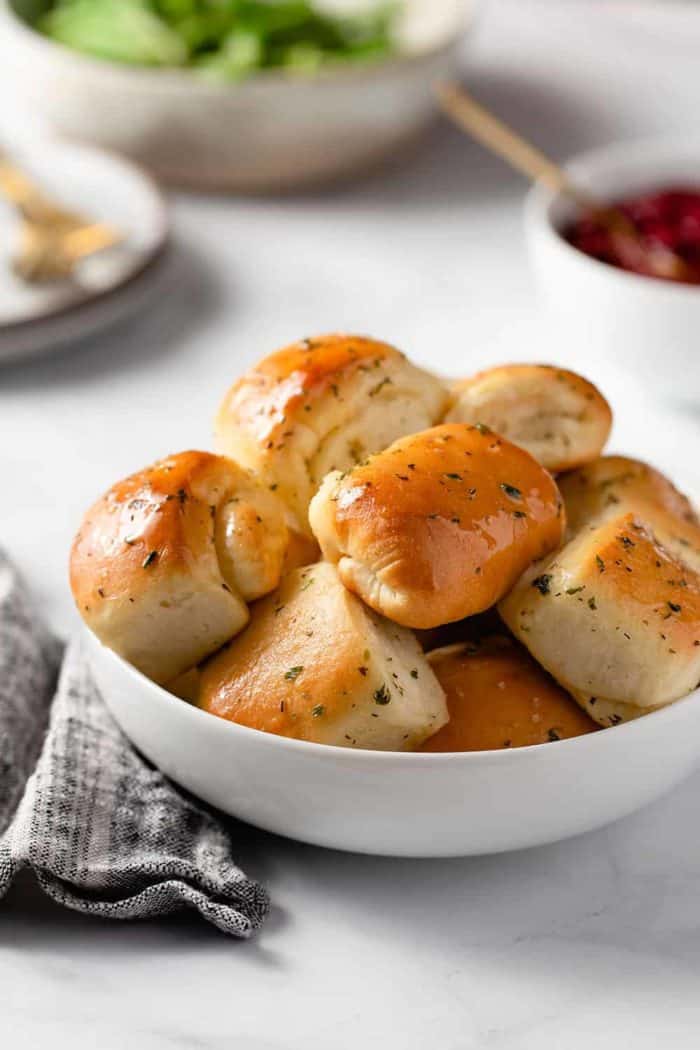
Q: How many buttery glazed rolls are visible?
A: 8